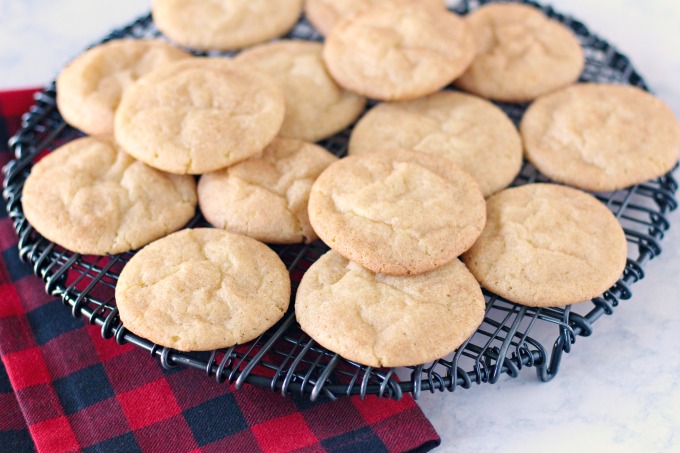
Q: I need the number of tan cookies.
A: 15